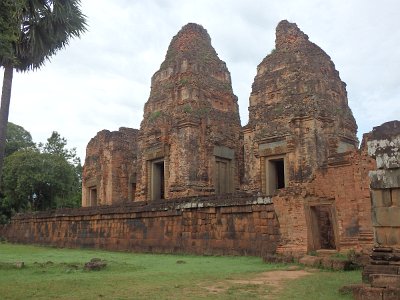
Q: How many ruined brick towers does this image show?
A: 3